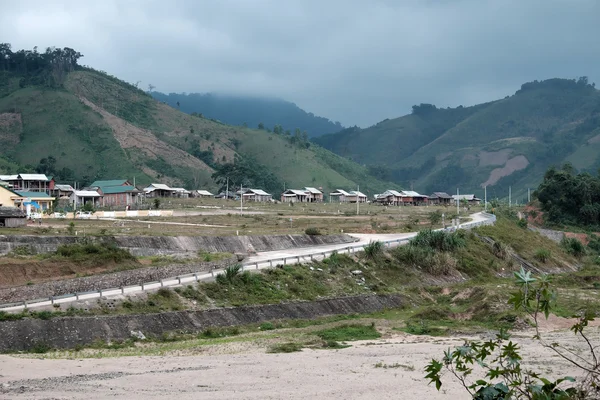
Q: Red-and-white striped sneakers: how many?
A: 0